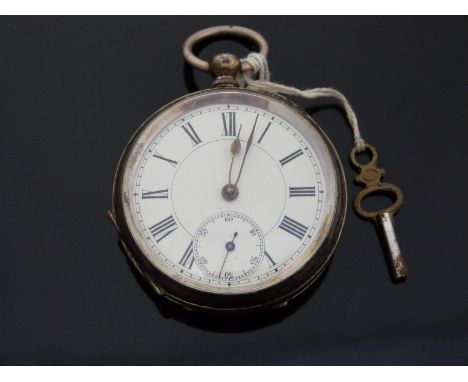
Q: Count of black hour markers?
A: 11